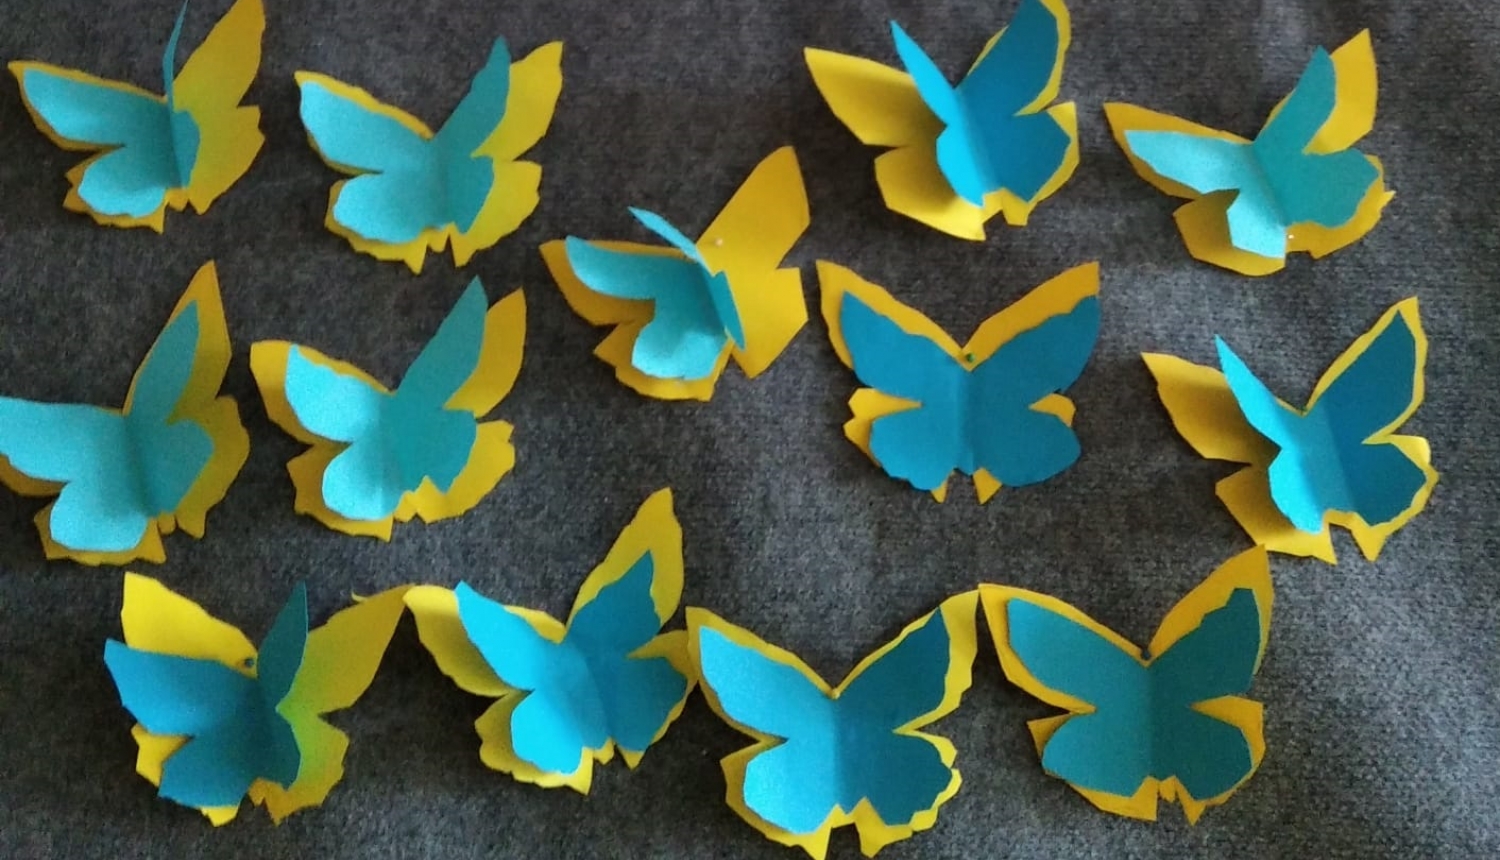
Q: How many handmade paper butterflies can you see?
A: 13